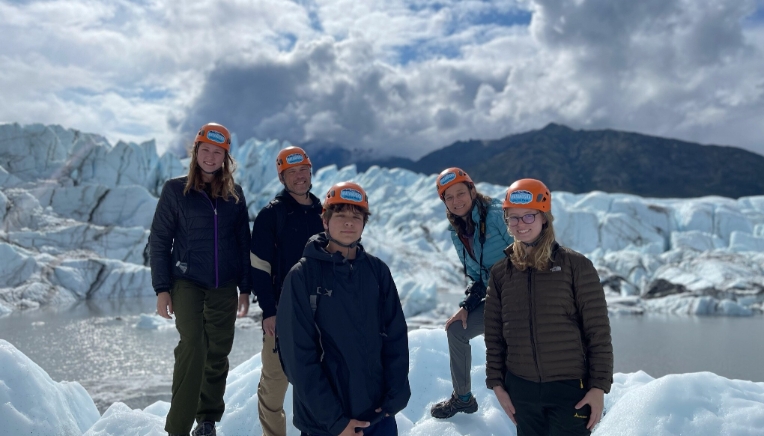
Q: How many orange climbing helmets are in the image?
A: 5